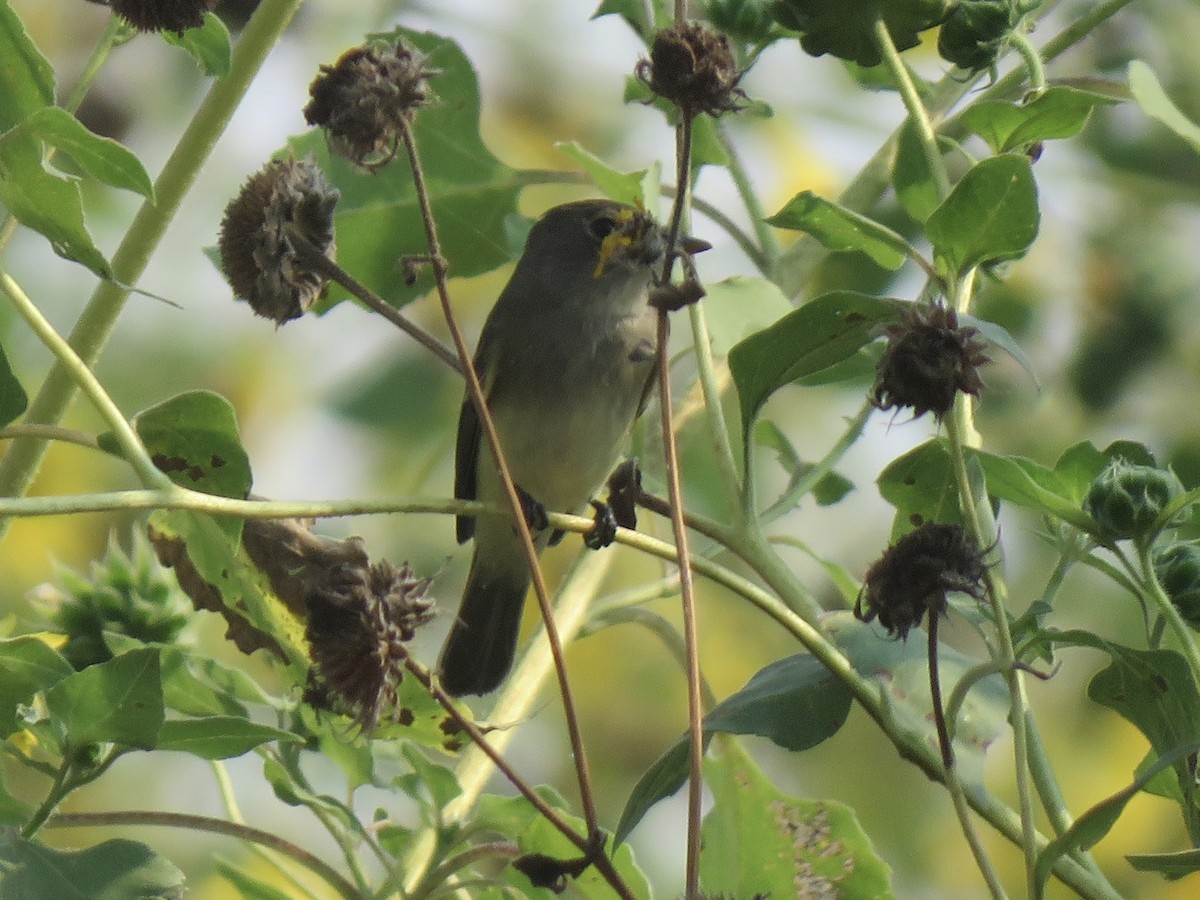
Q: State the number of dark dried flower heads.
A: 7